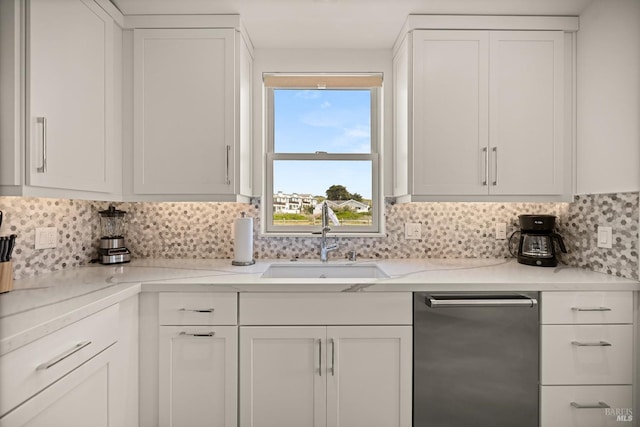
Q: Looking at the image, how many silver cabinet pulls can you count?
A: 12